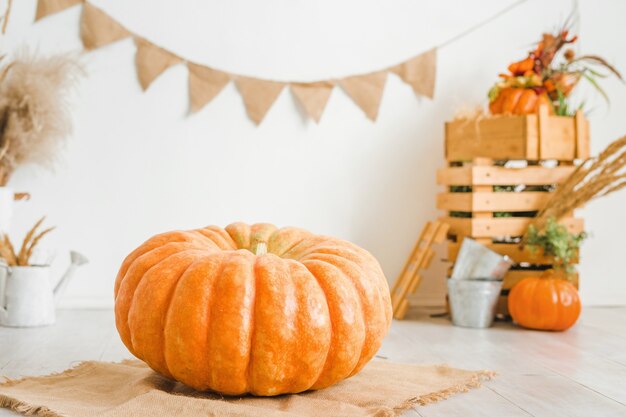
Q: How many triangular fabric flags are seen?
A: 8